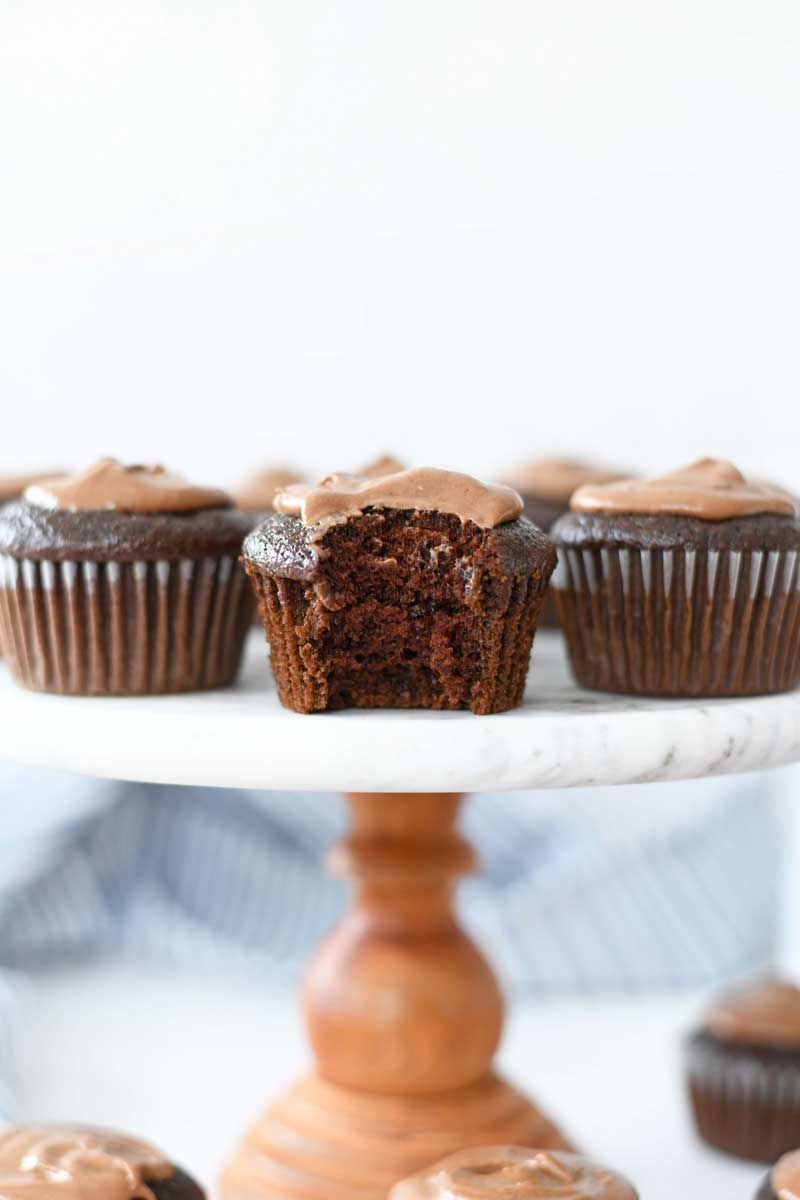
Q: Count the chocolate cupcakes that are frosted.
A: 11